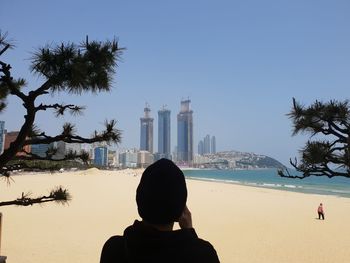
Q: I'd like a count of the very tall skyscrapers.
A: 3